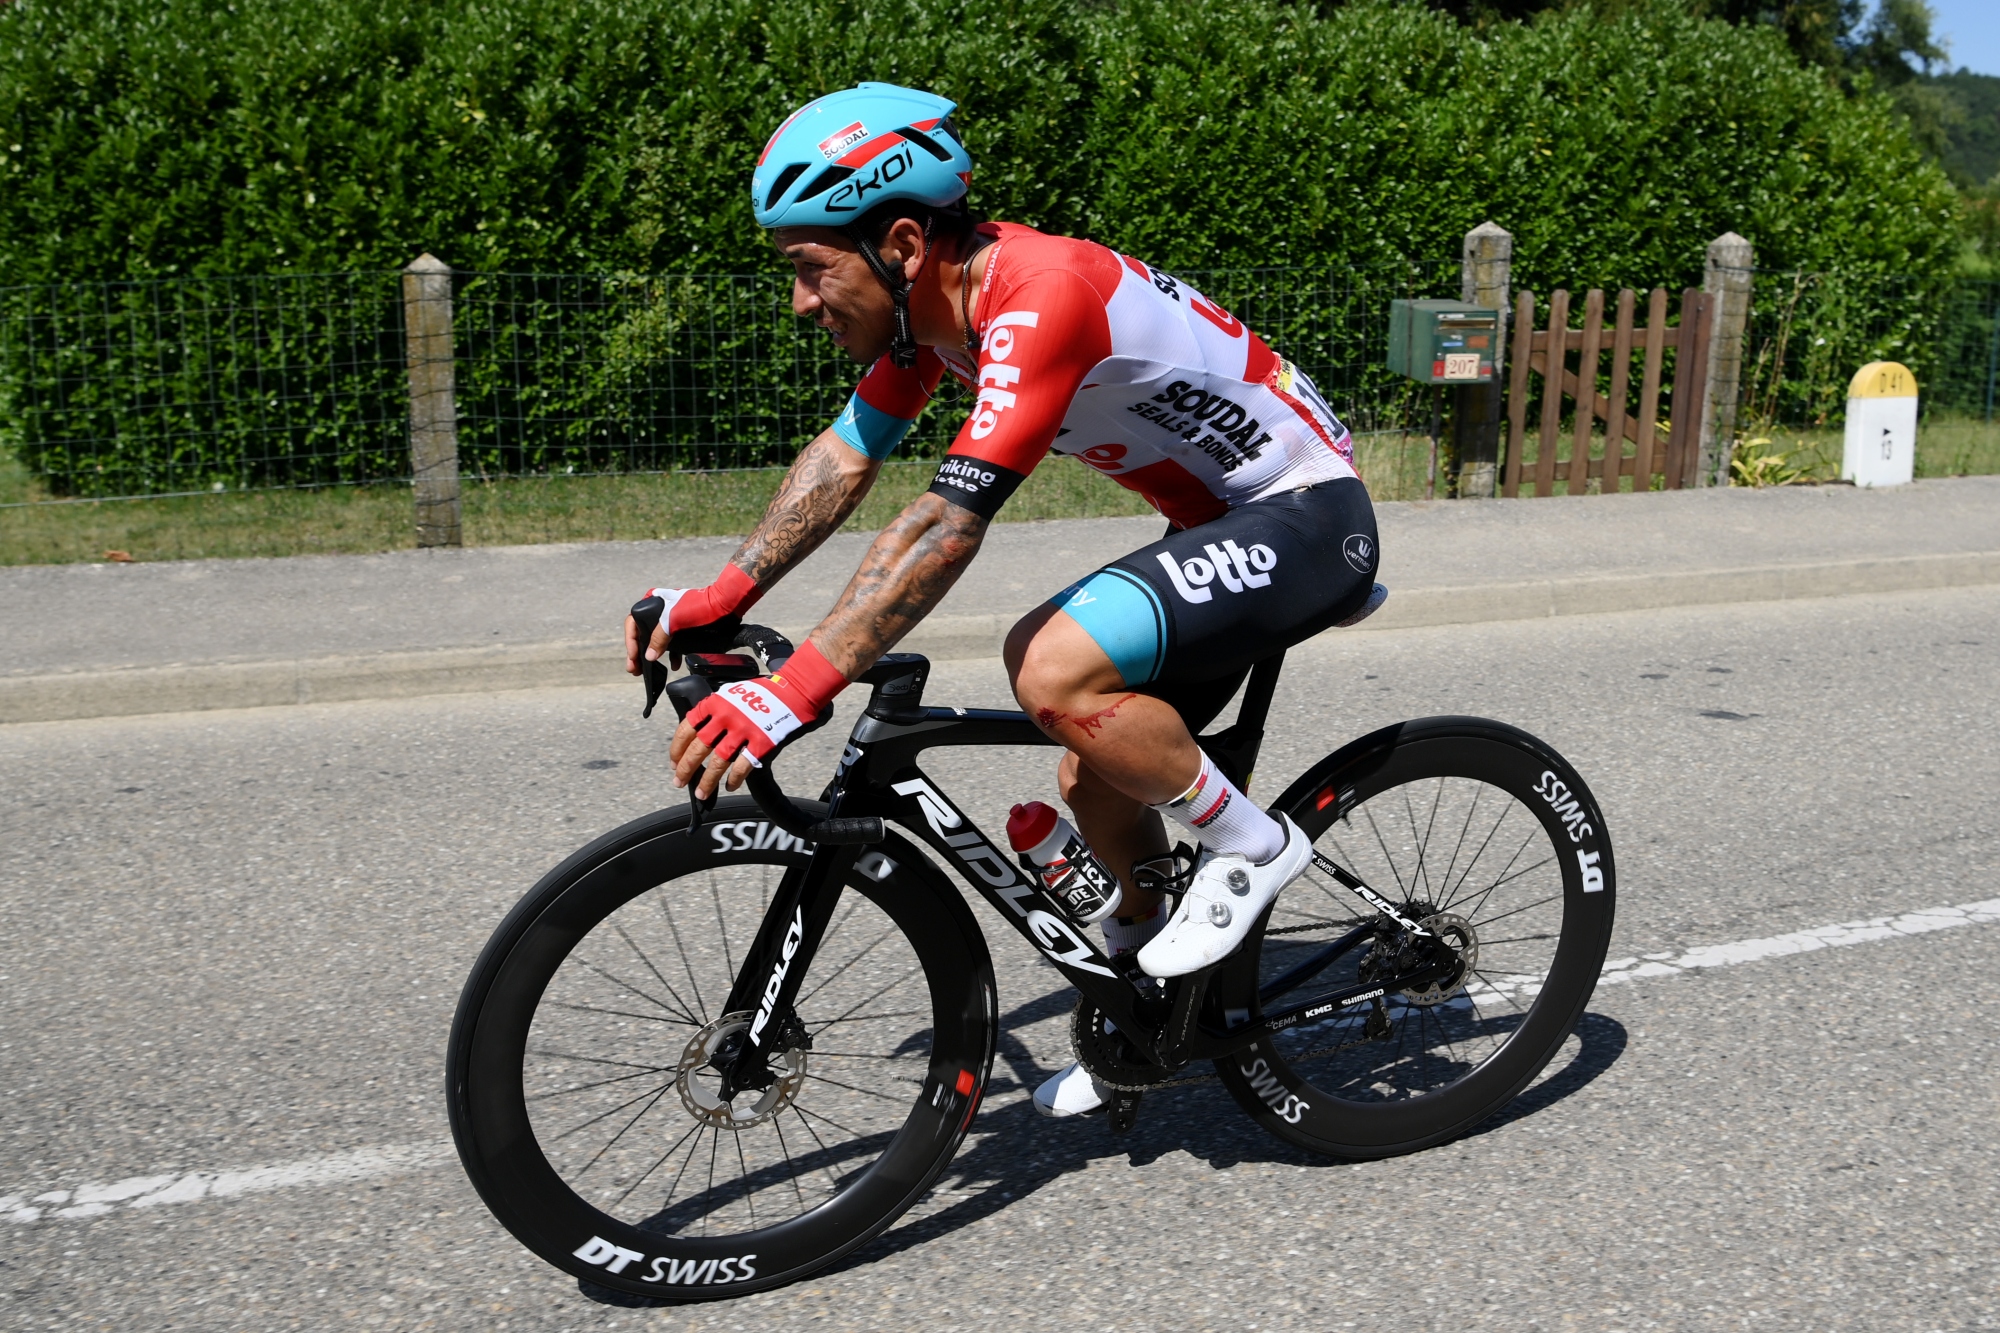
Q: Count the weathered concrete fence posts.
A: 3